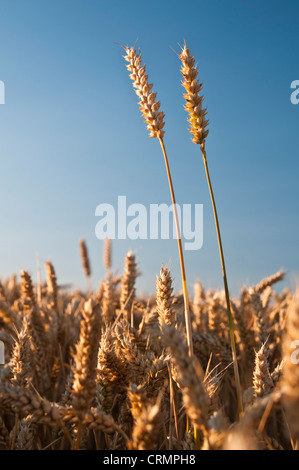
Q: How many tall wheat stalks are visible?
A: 2